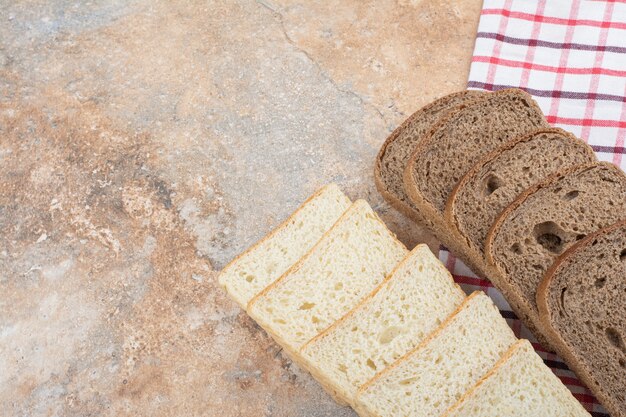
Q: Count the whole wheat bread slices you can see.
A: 5